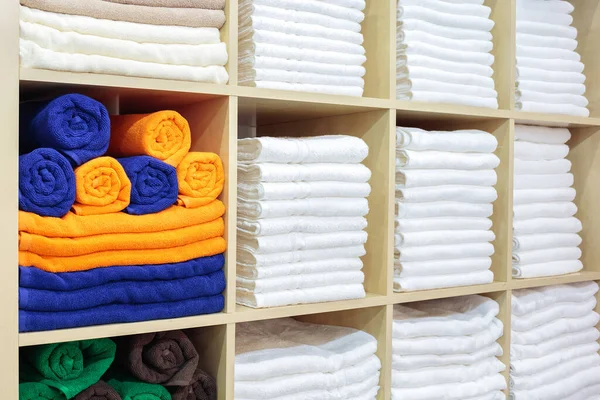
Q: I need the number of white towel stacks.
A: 9